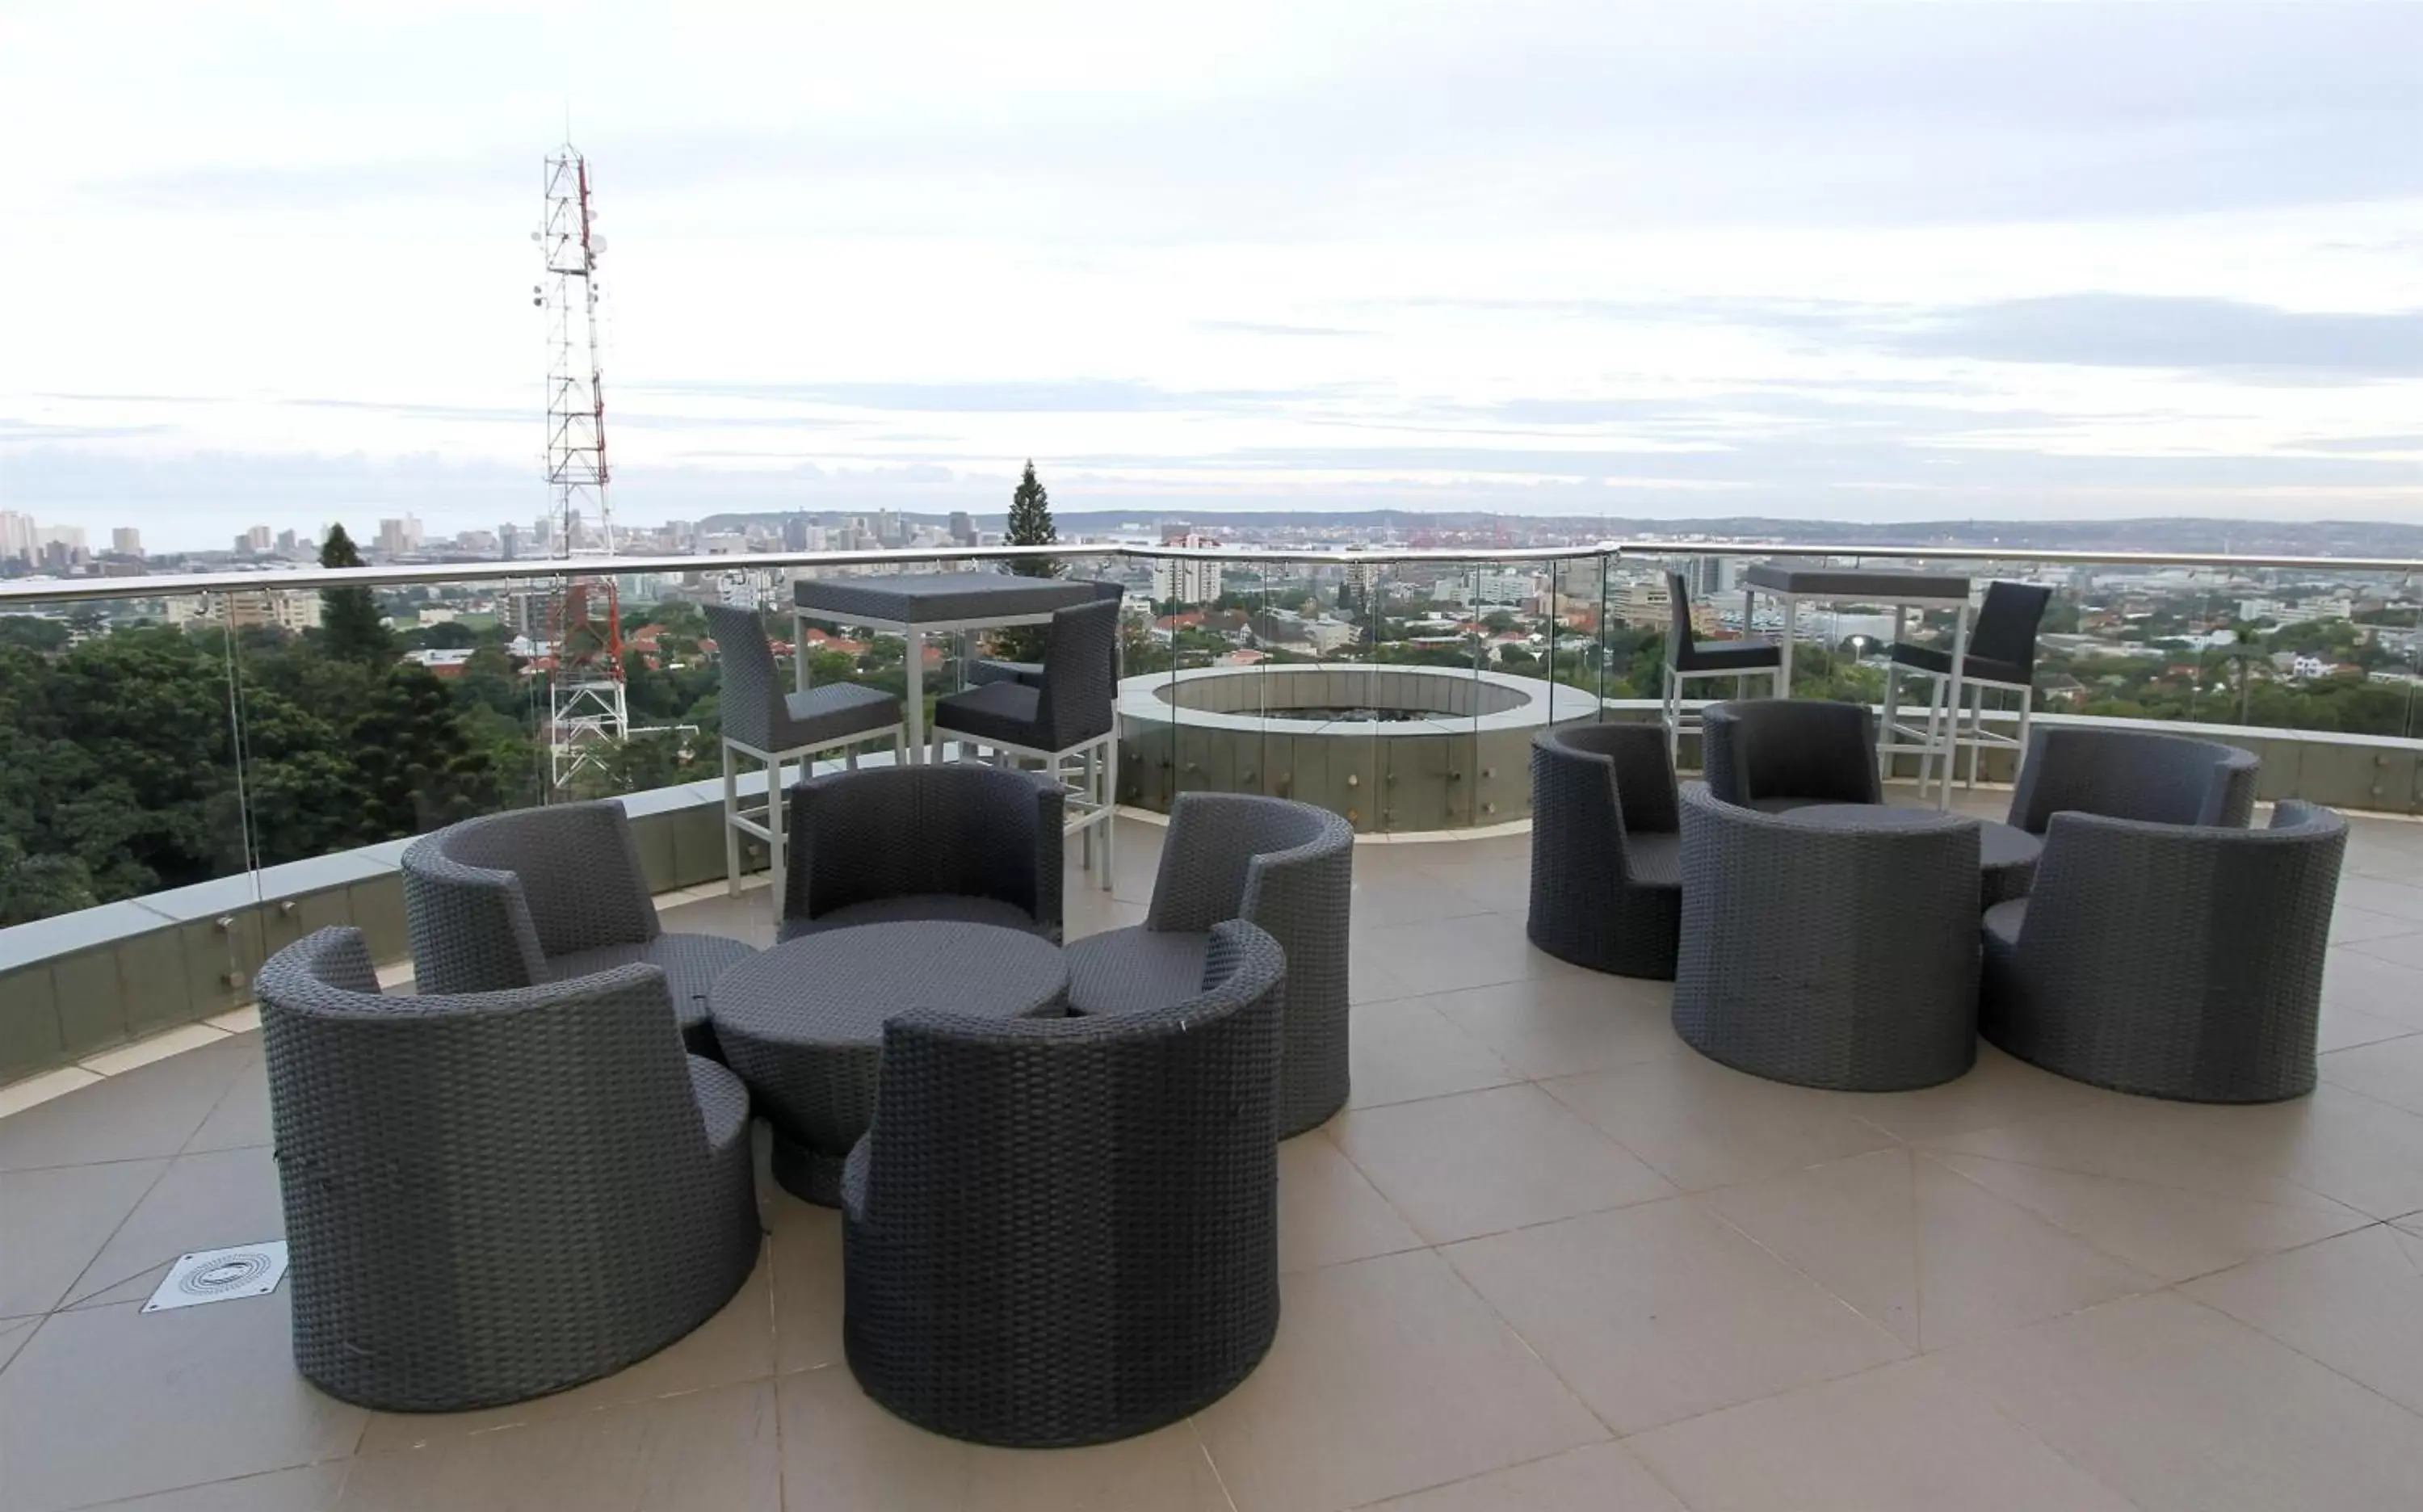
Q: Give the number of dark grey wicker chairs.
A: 15